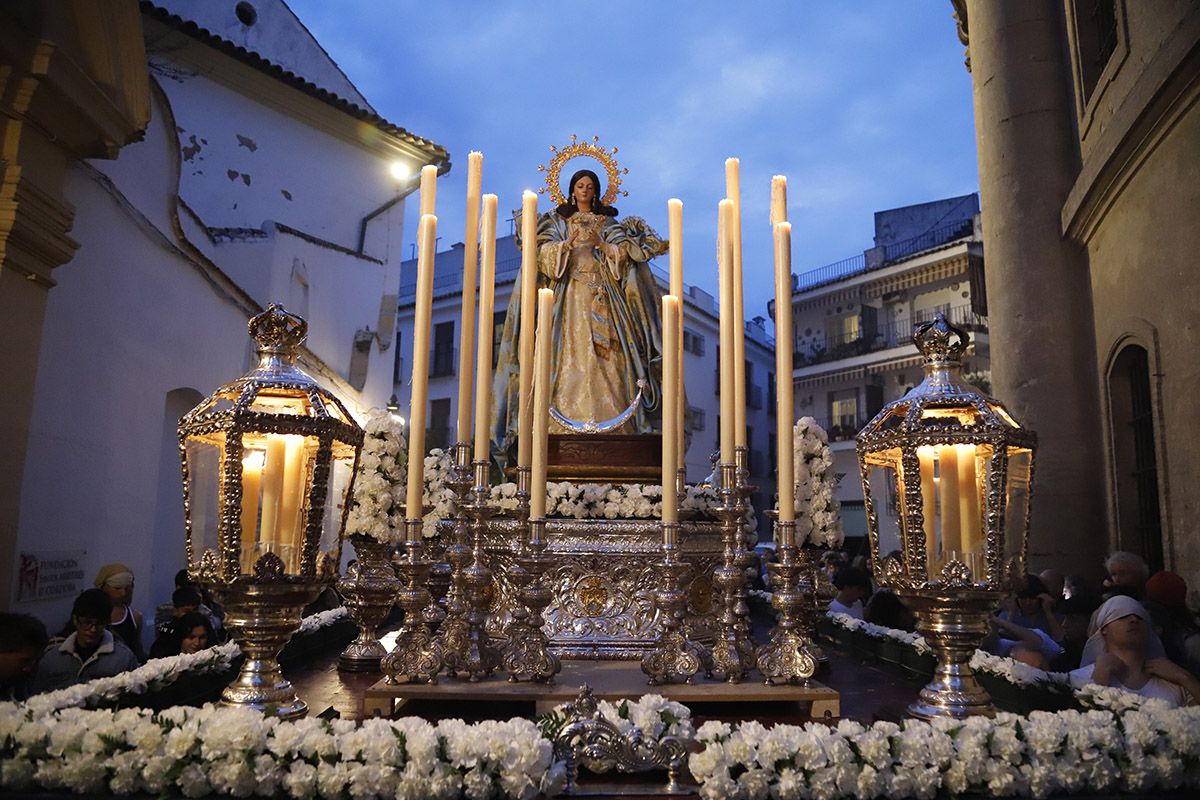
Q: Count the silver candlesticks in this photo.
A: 12